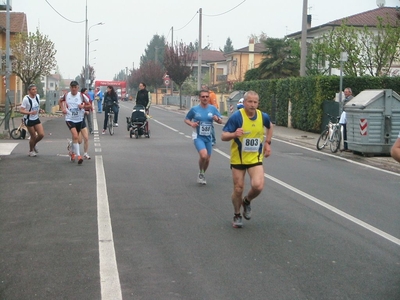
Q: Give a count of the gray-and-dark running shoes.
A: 2